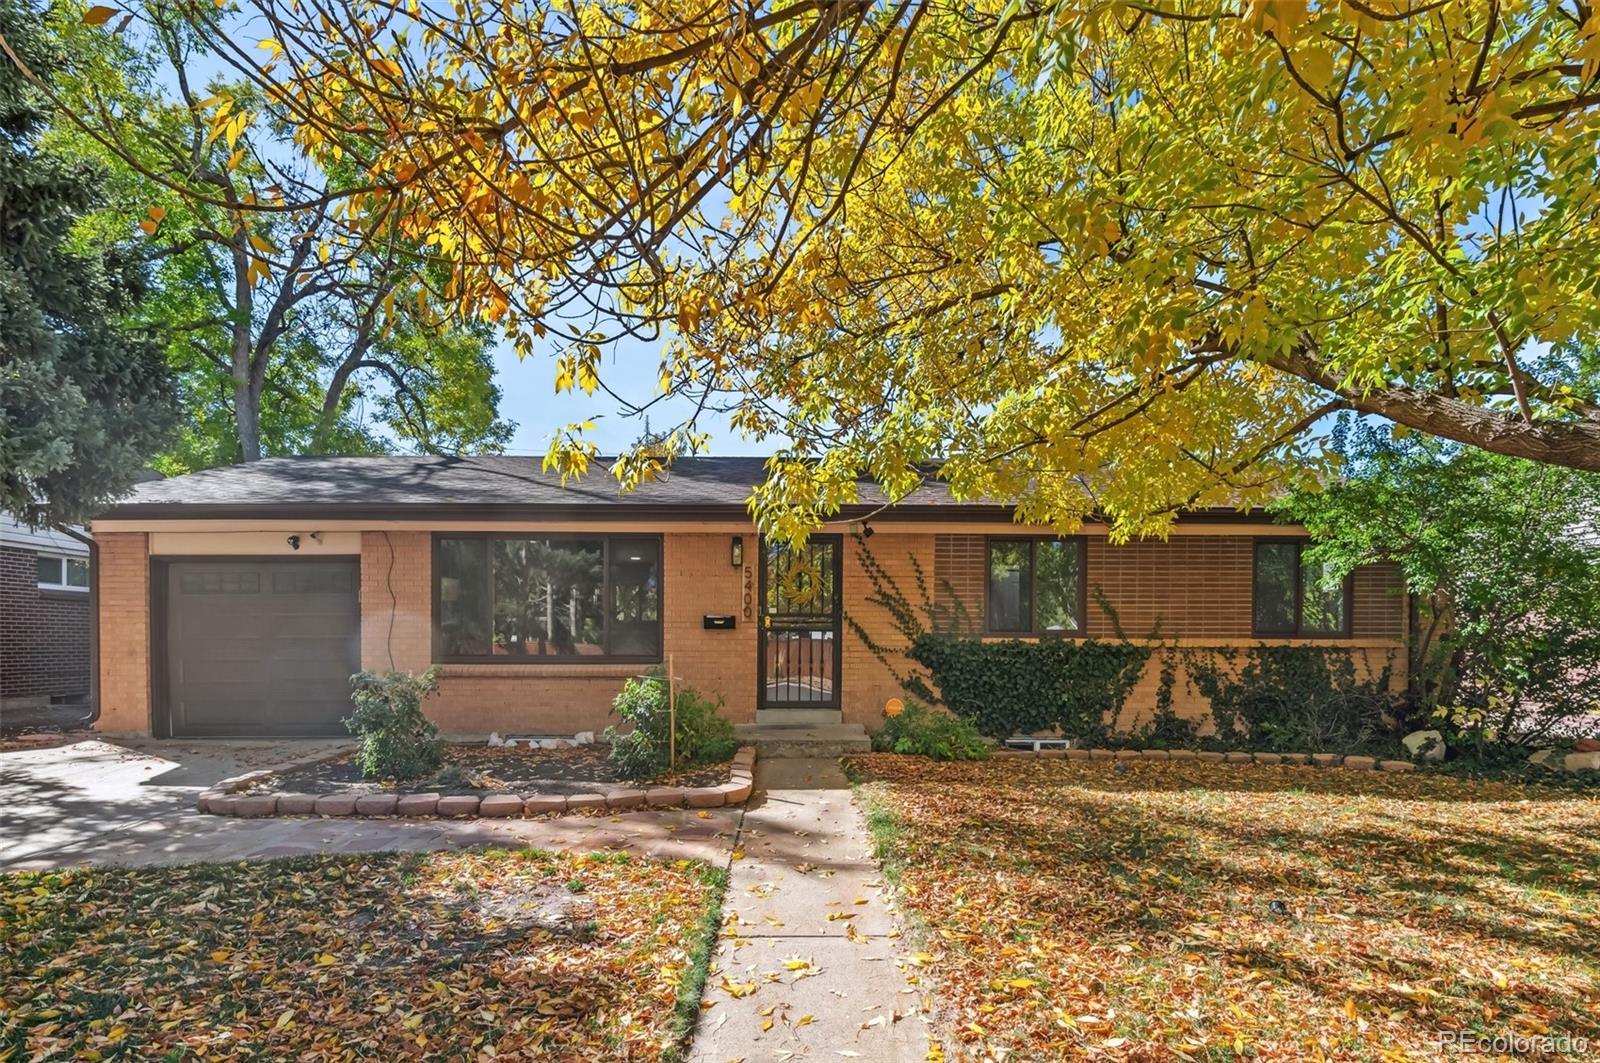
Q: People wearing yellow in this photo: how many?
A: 0